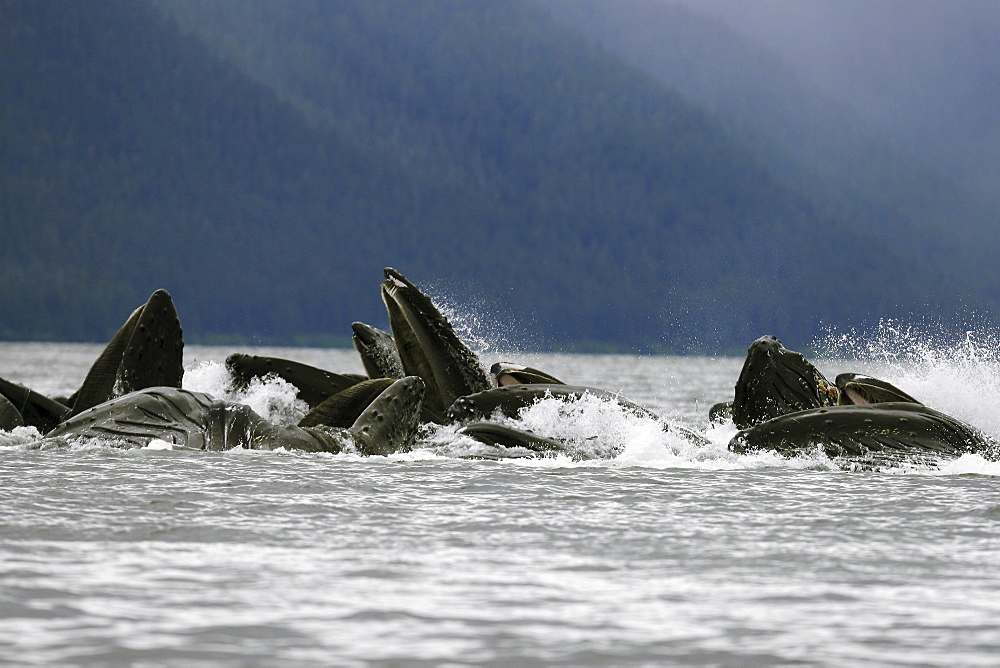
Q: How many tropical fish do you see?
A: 0